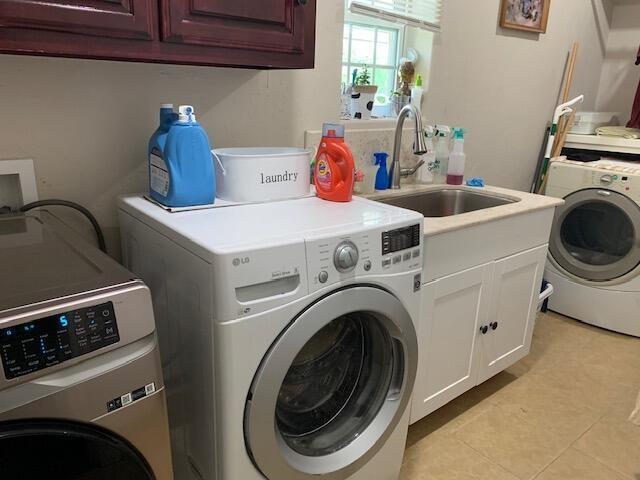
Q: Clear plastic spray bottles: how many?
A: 3